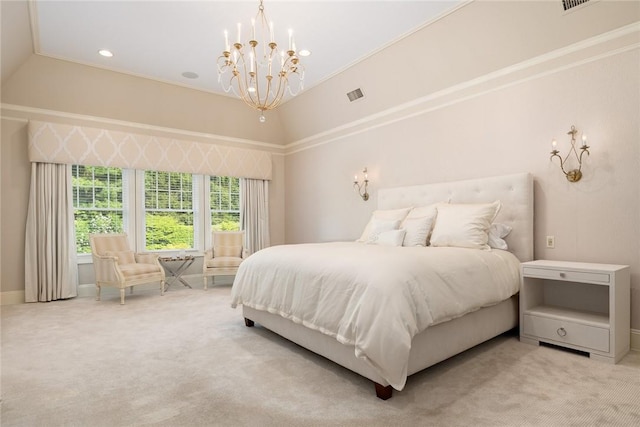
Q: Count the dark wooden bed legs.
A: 2